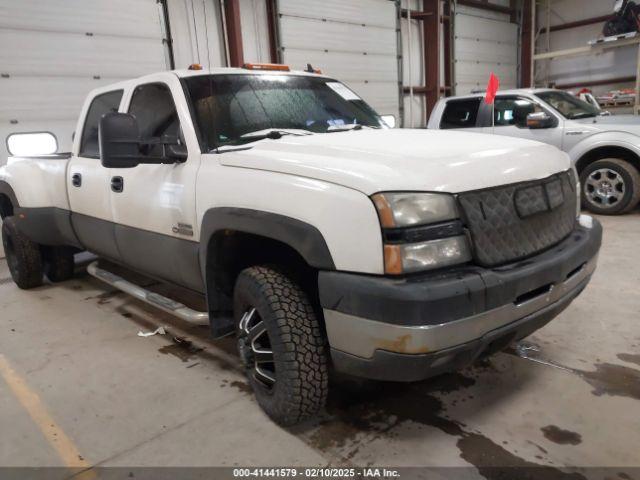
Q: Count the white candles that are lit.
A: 0